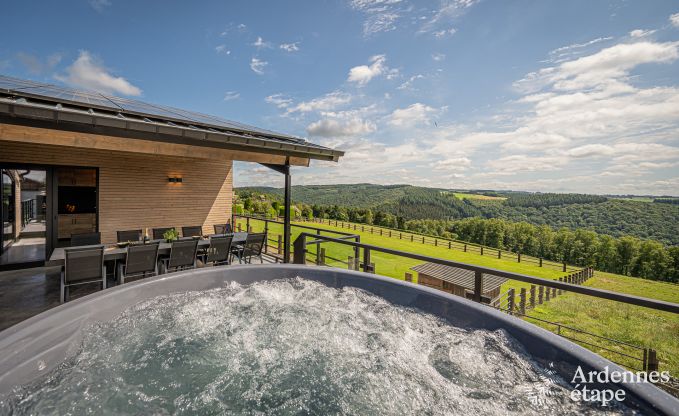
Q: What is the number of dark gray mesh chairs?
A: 10